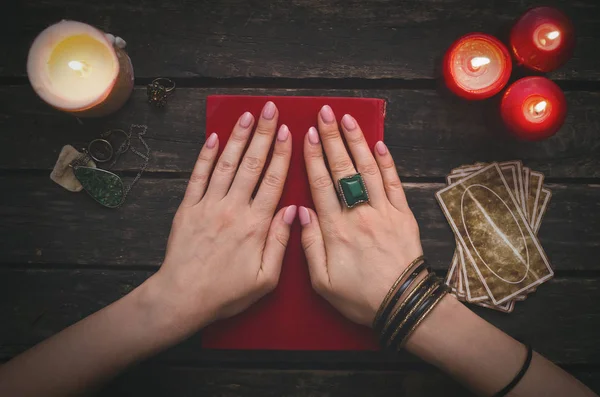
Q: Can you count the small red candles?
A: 3